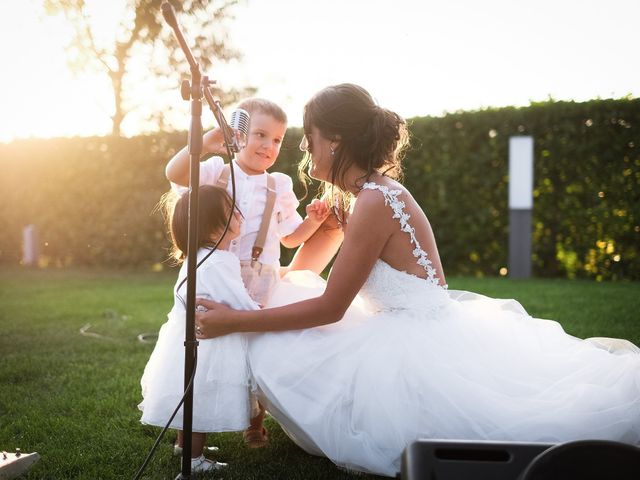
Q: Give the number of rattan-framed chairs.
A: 0